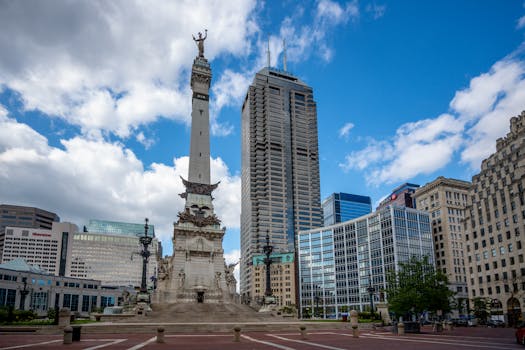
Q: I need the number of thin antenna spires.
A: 2